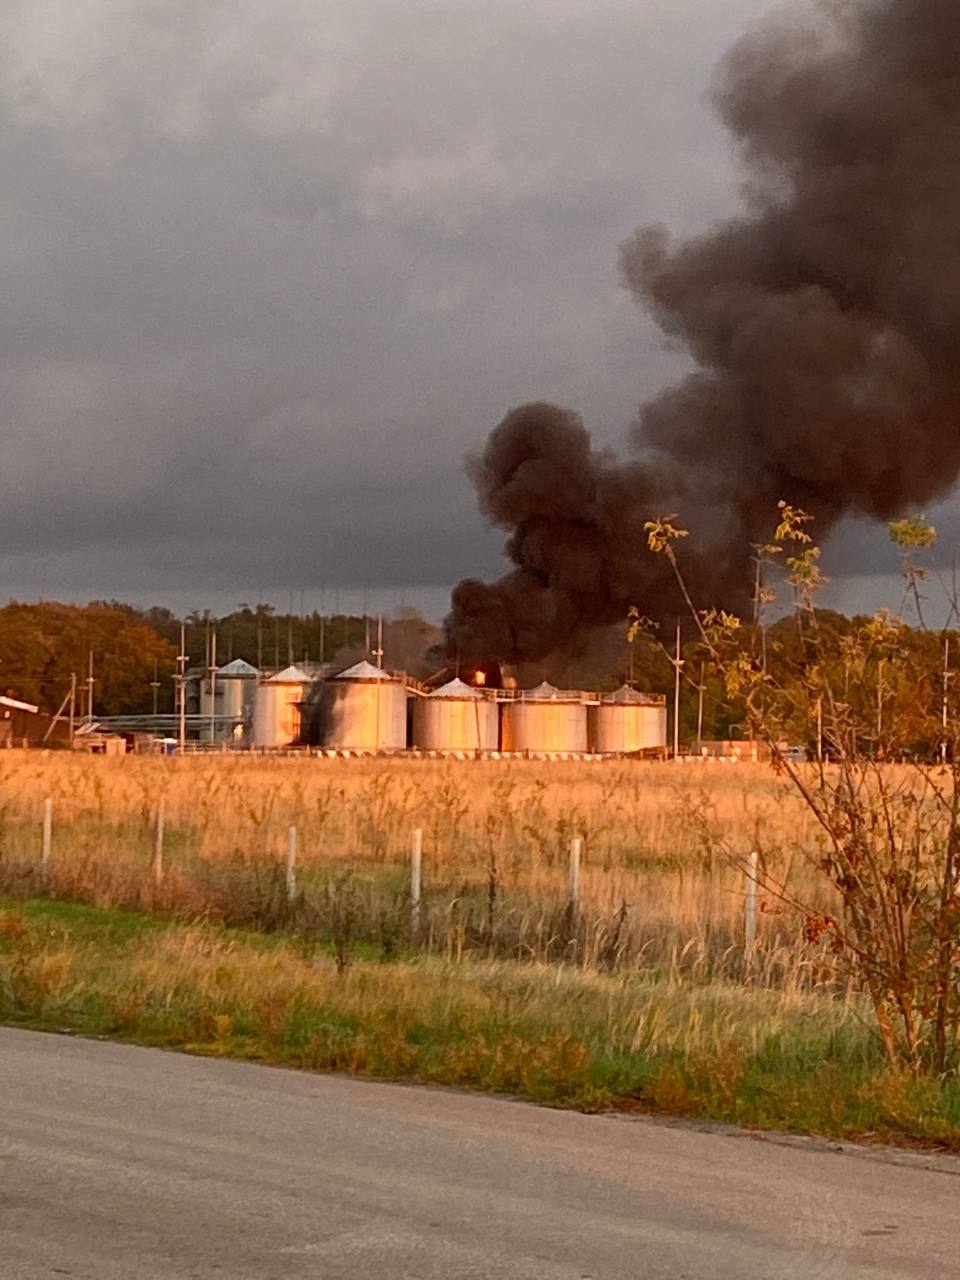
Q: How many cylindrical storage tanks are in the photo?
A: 6